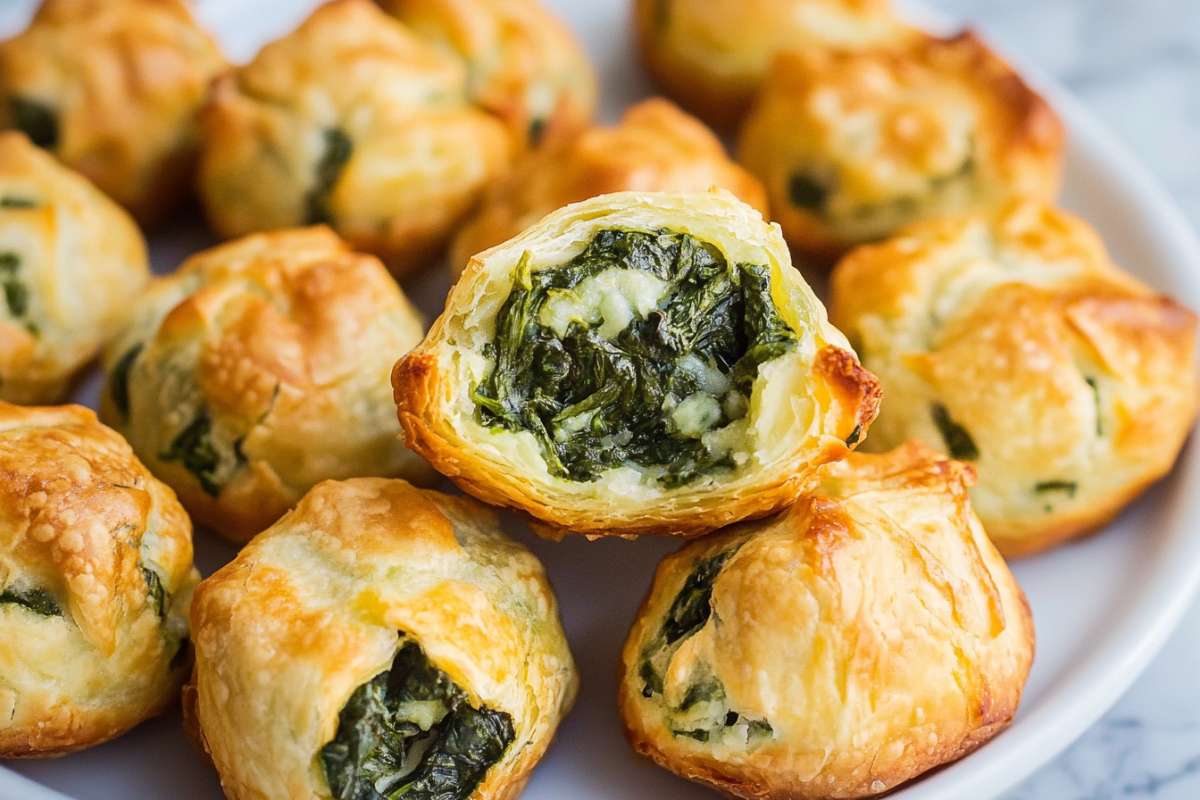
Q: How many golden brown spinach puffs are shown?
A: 13